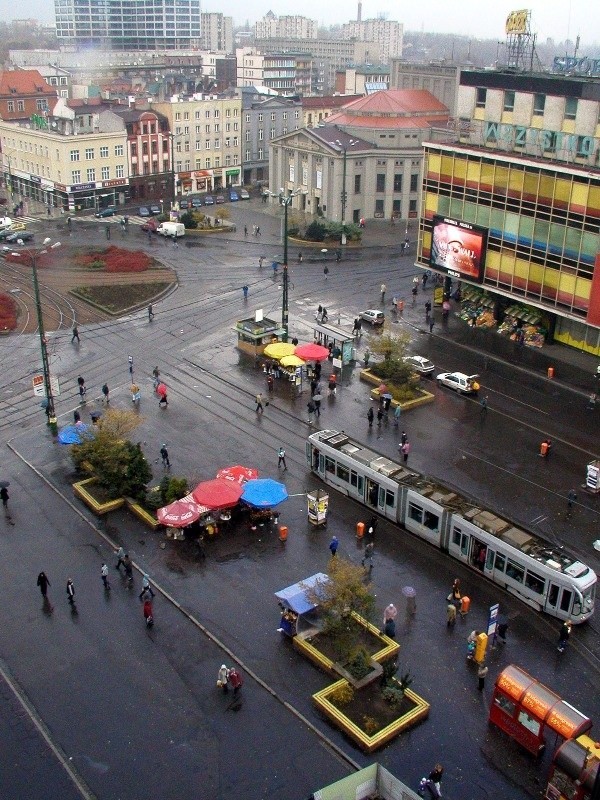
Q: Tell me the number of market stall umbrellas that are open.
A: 8